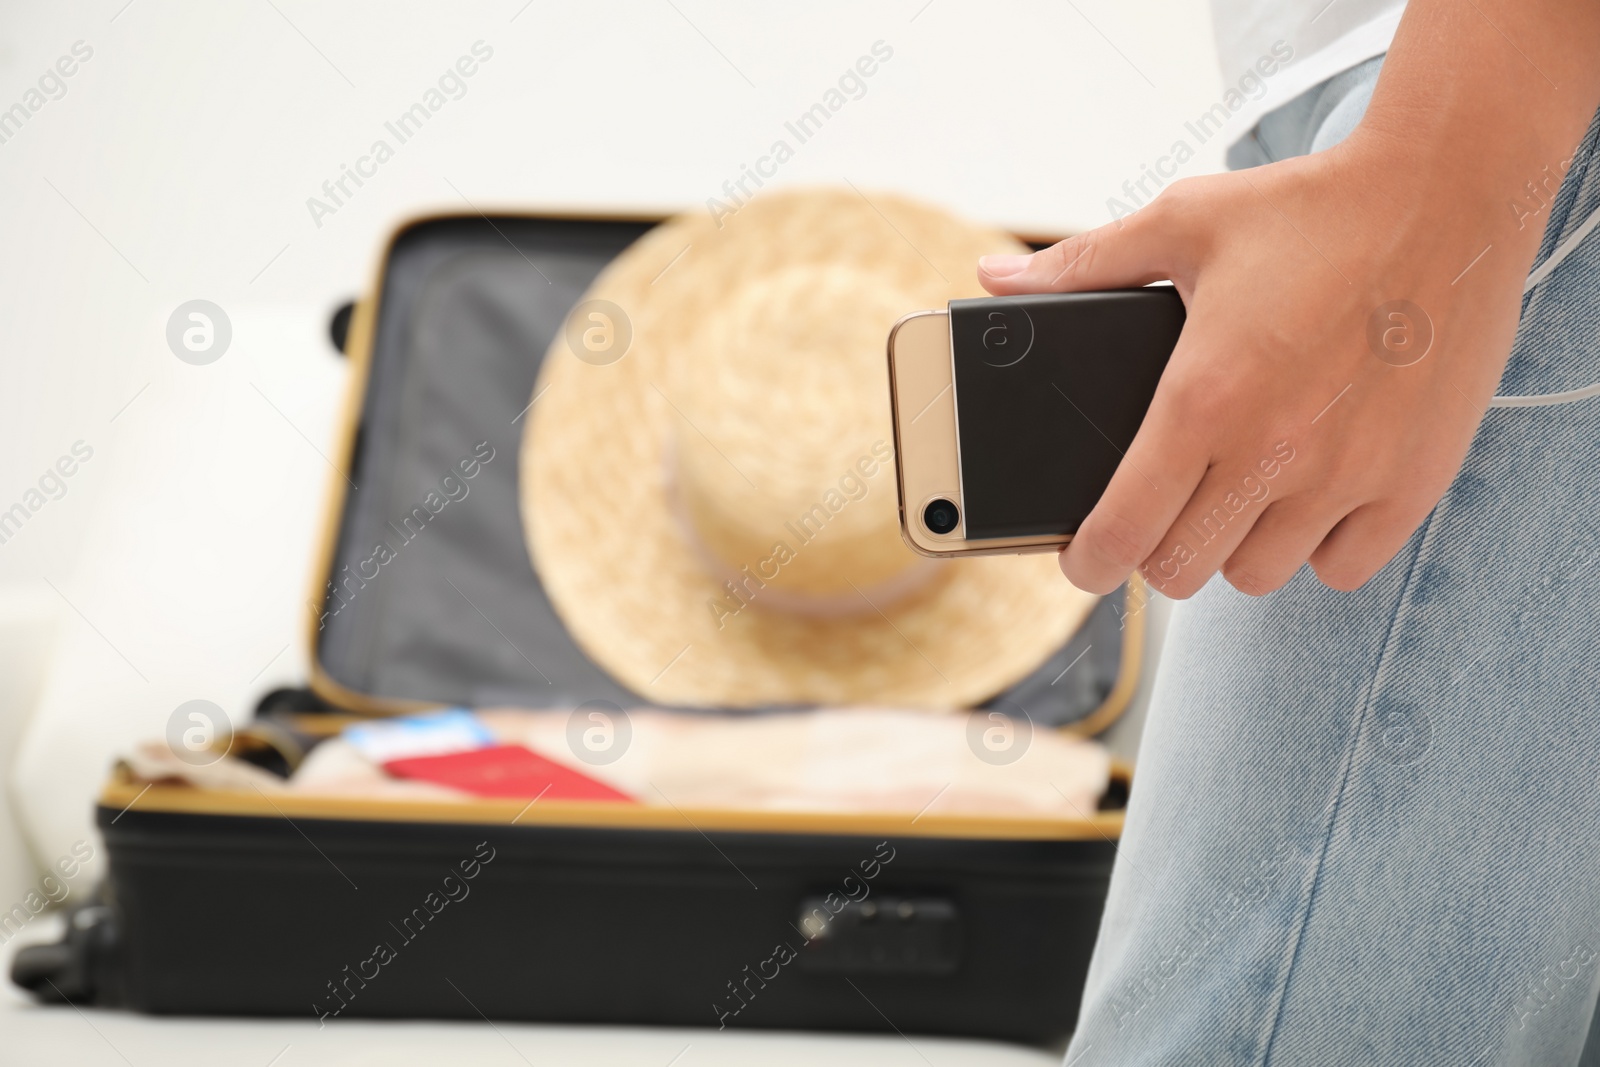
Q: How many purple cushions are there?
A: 0